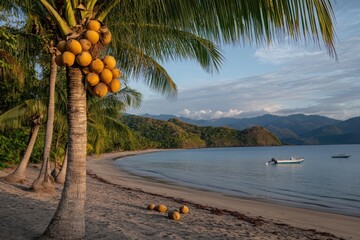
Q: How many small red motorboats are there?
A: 0